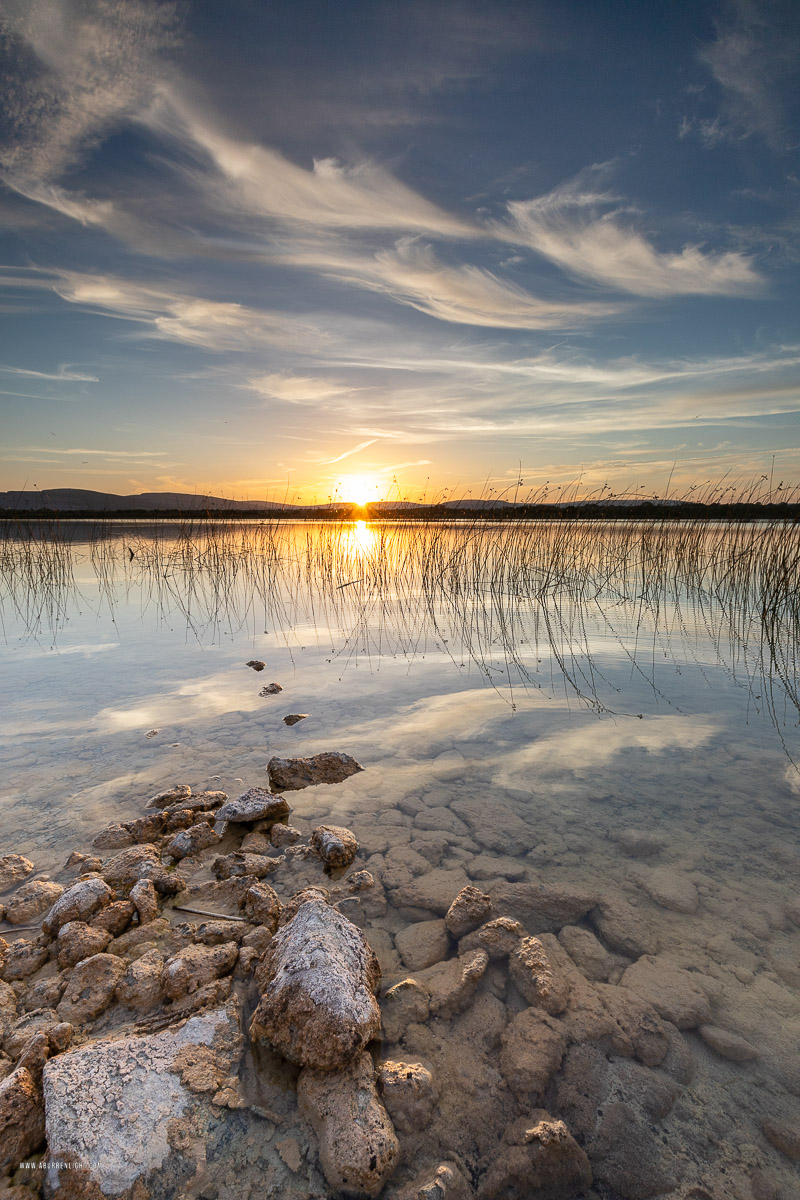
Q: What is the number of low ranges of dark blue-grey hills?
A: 1